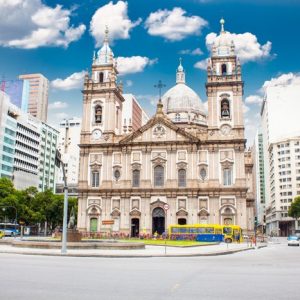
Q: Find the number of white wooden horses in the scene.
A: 0